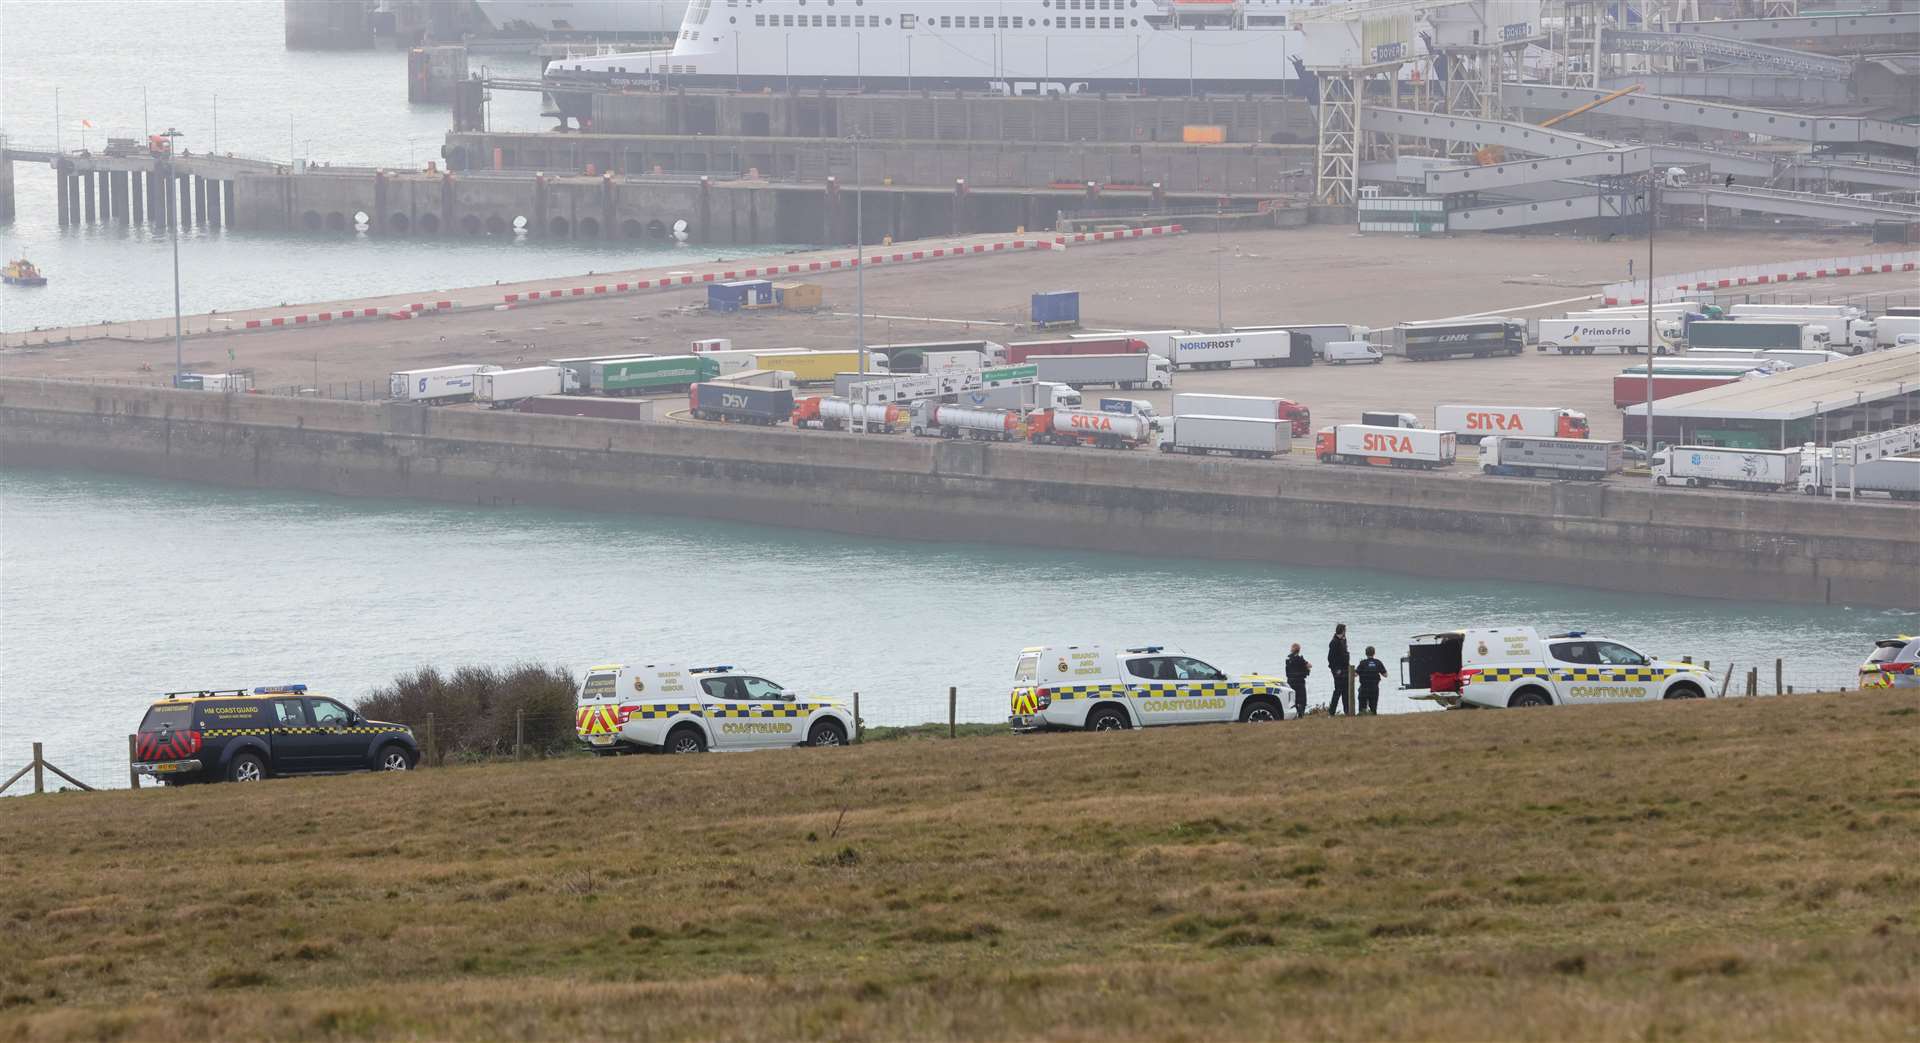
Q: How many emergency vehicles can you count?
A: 5